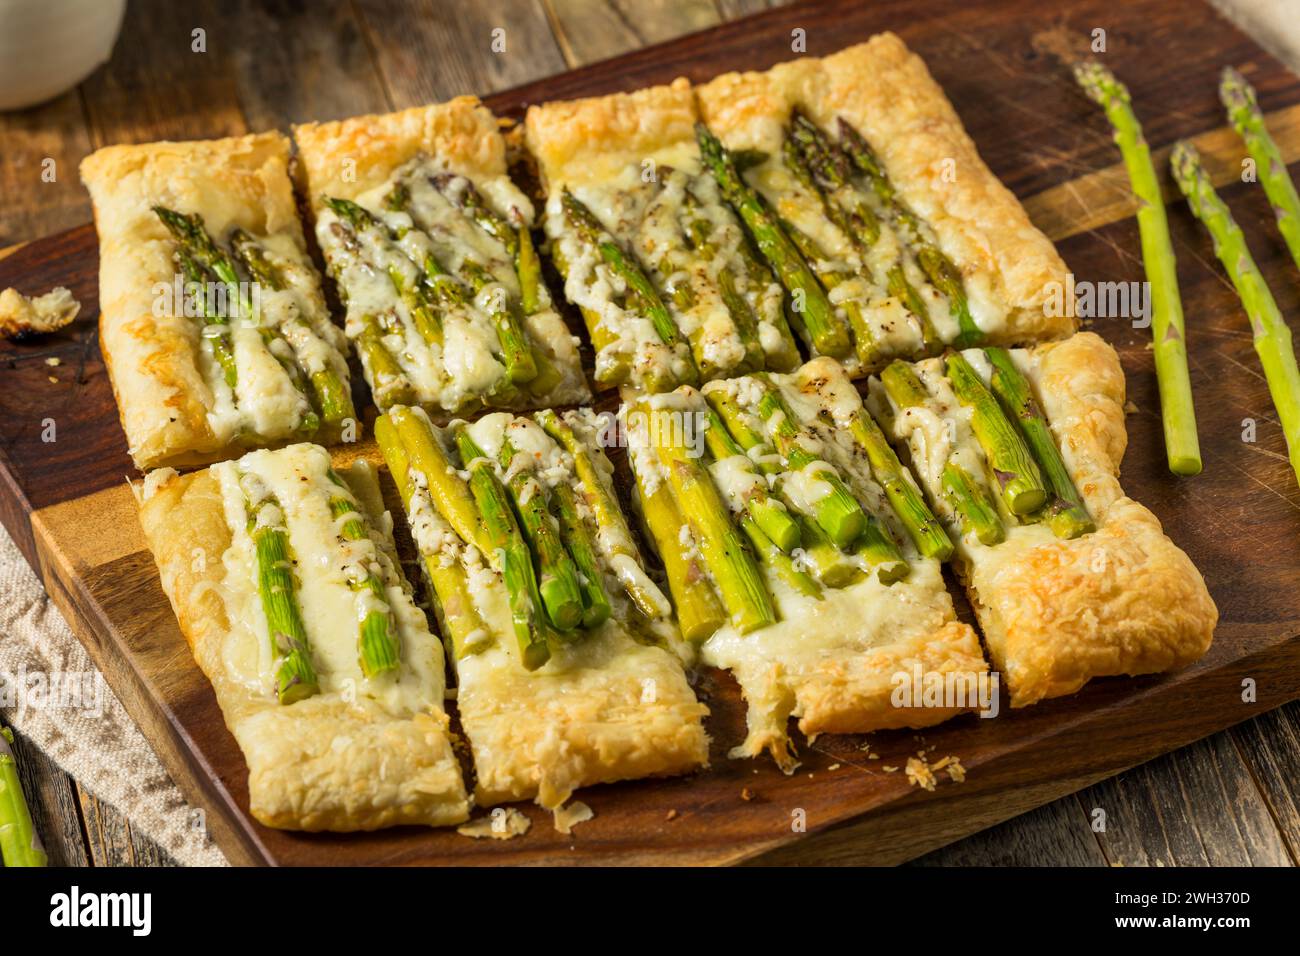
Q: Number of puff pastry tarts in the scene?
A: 8